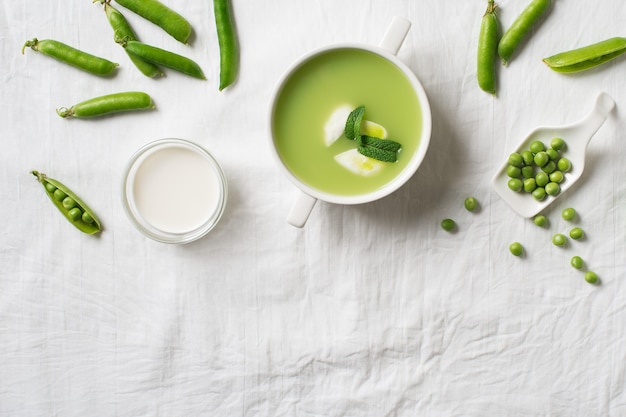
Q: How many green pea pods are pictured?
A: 10